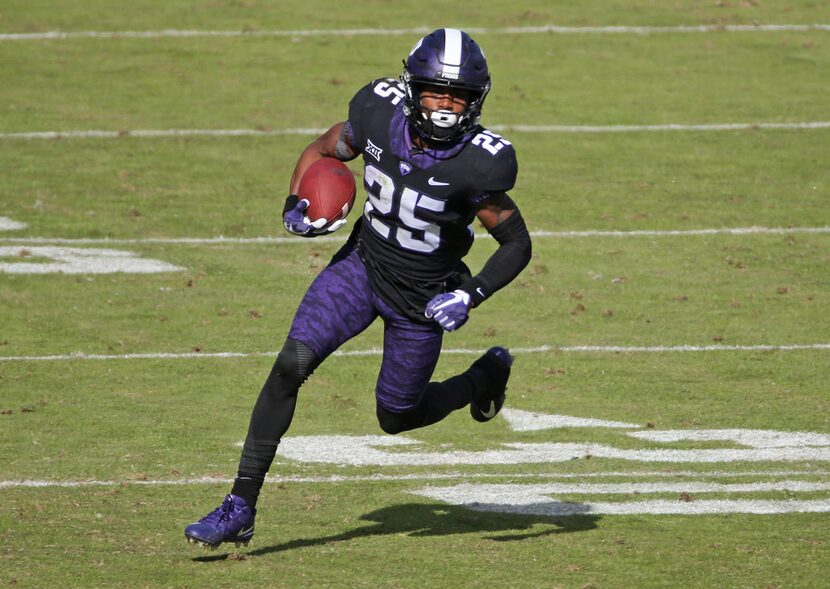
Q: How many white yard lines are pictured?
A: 5